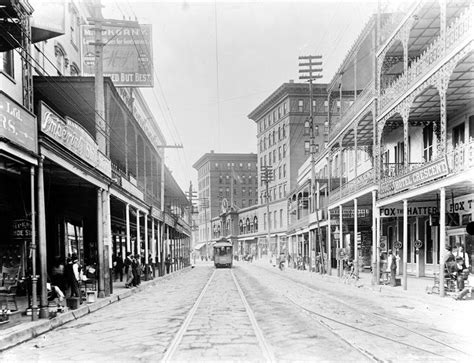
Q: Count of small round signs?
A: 2